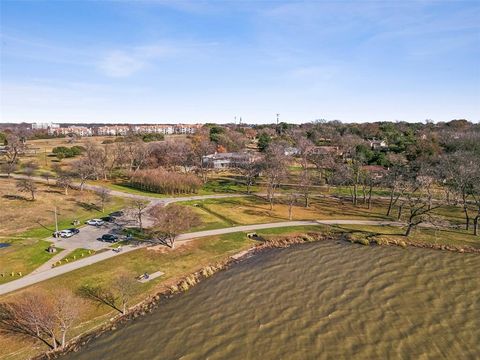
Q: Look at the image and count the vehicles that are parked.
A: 6